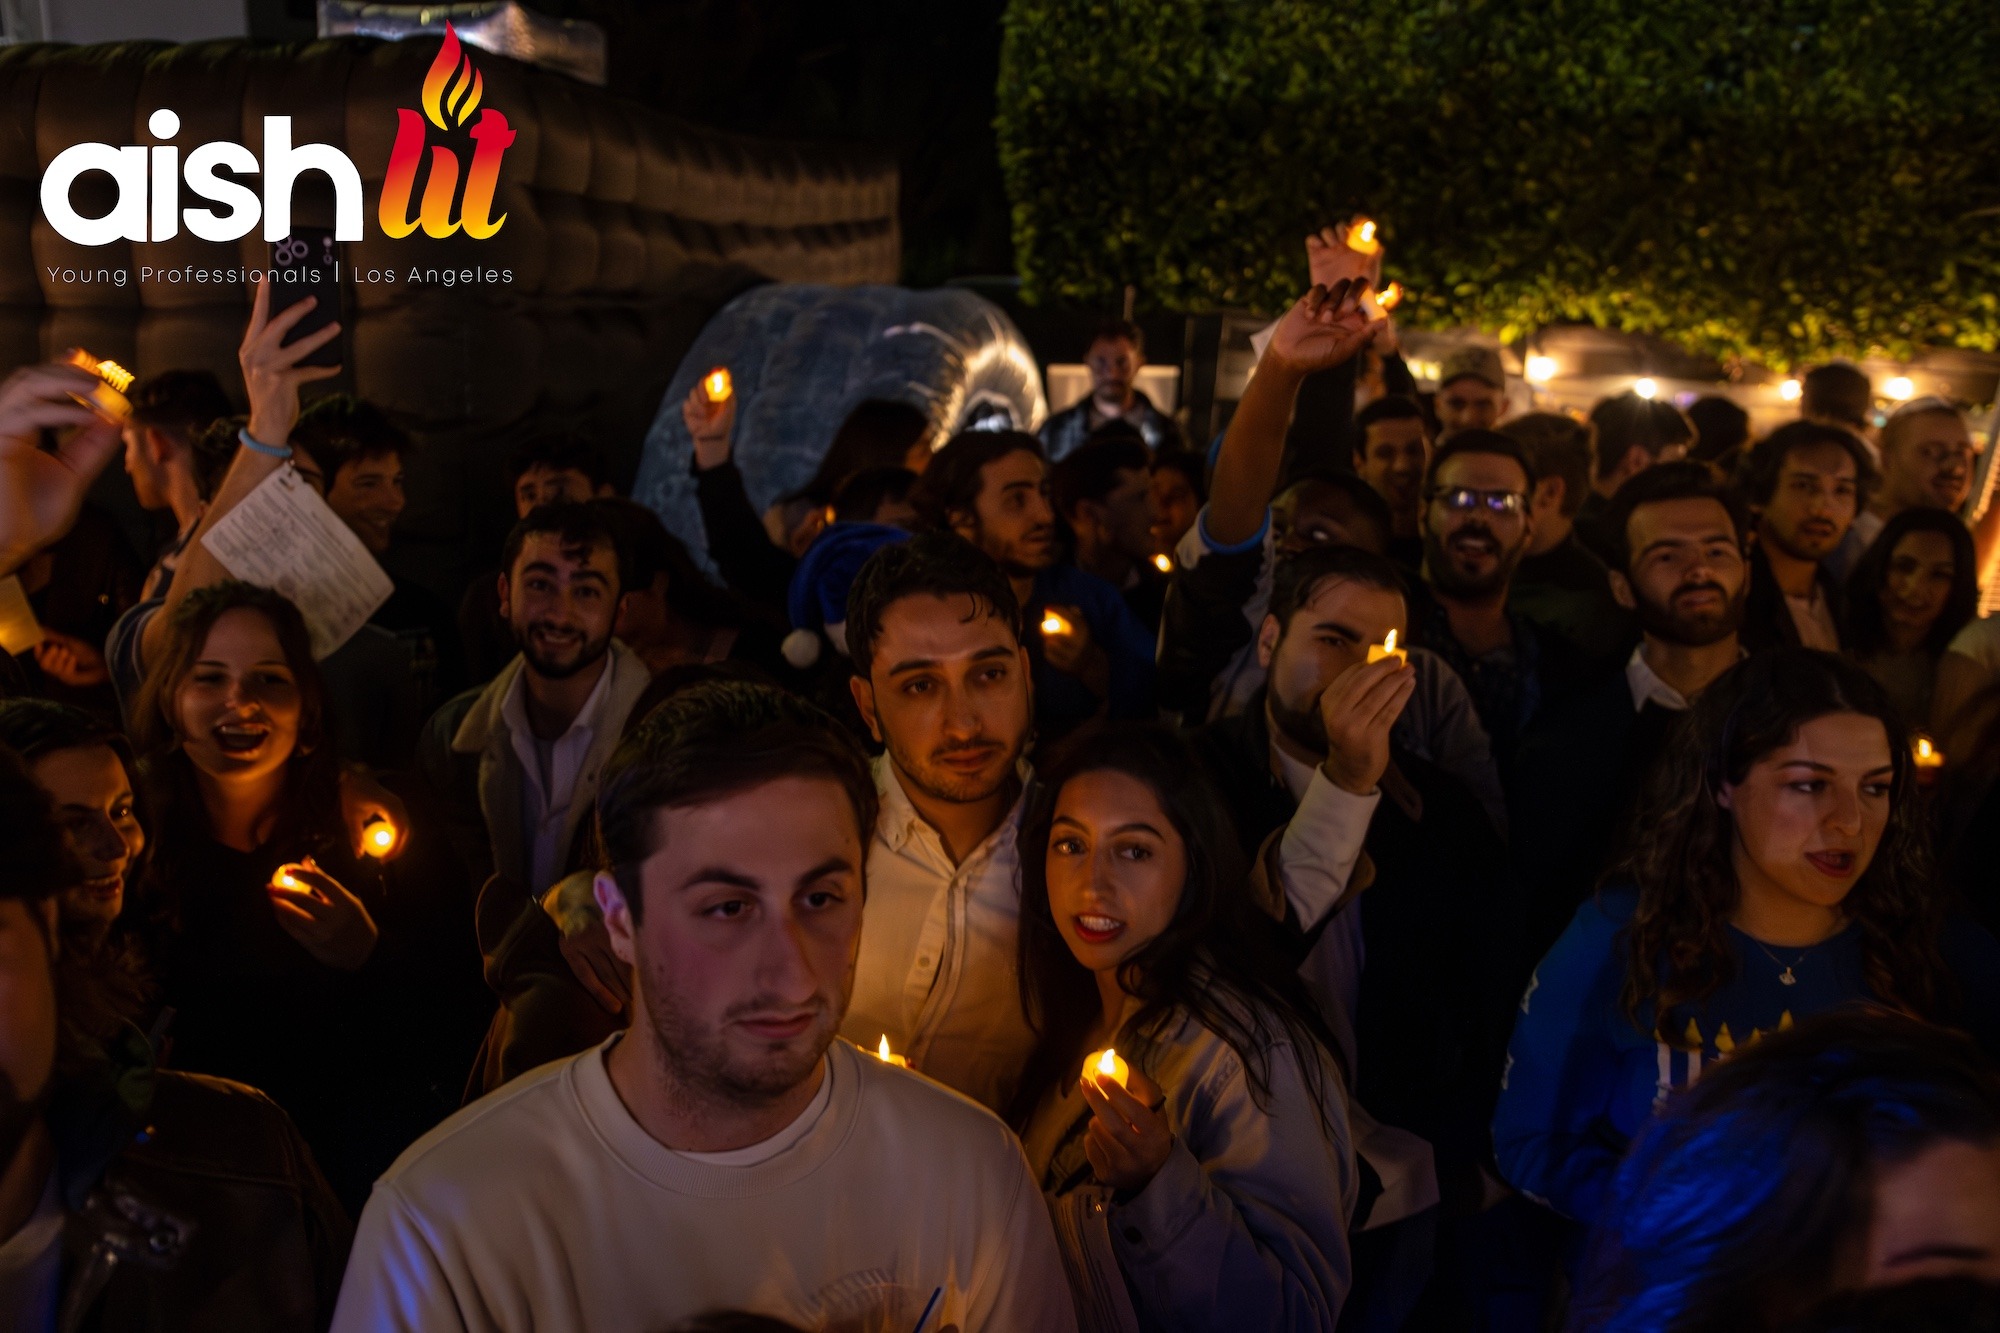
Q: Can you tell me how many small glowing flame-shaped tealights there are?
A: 12